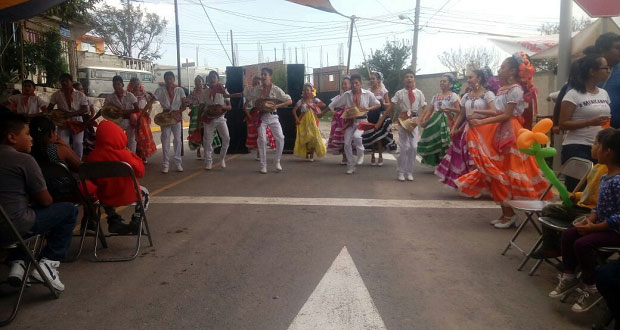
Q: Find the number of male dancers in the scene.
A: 8